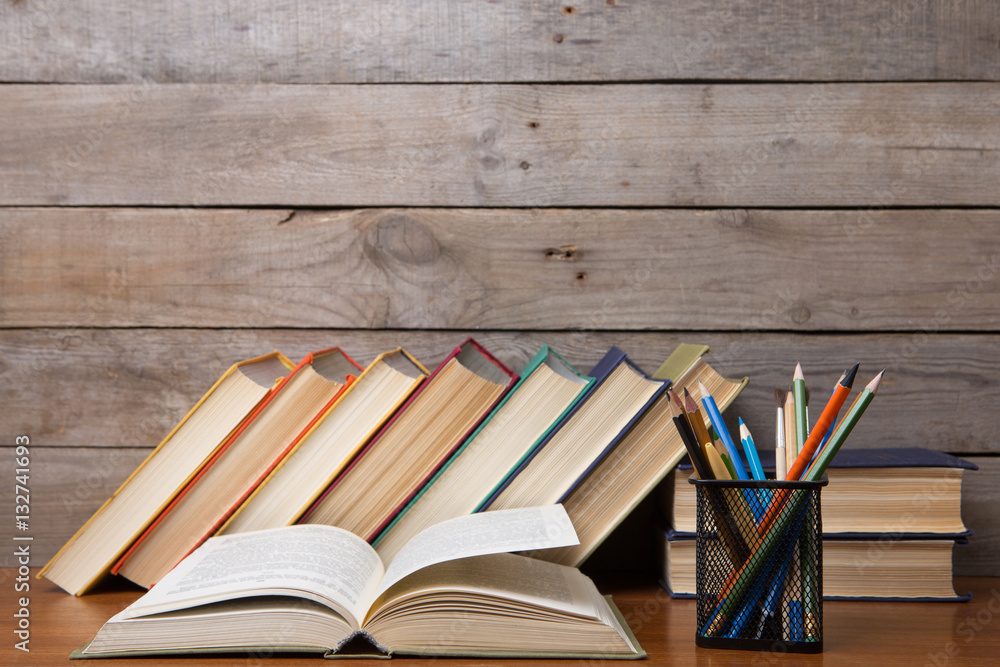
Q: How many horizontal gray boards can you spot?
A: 5